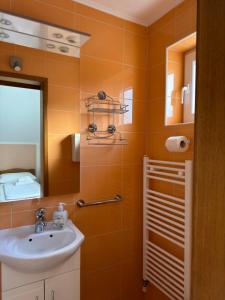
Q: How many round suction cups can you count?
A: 3